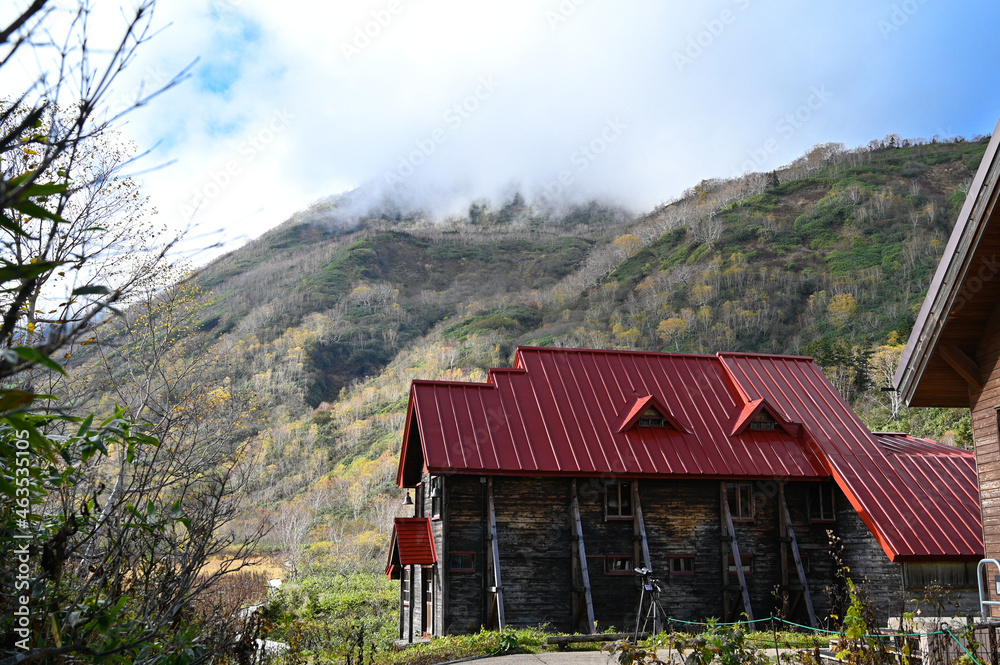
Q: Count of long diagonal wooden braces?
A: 5